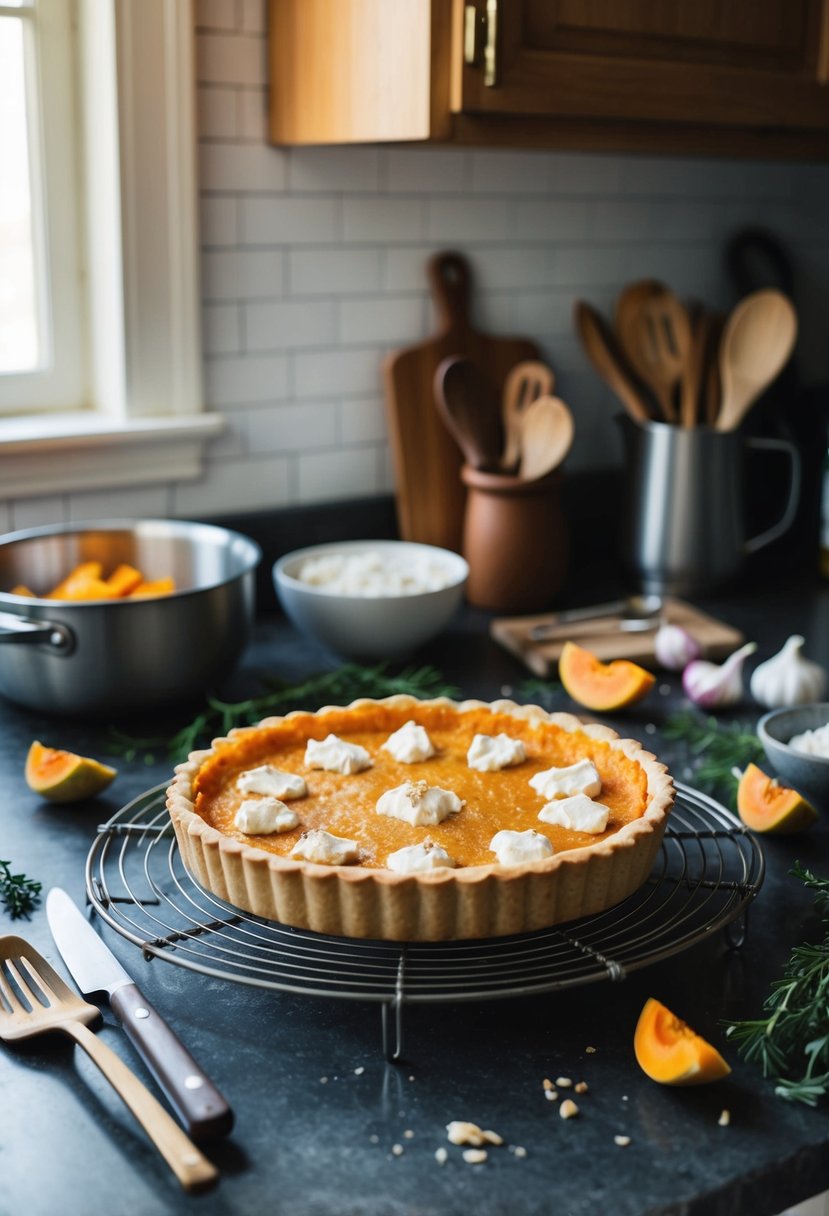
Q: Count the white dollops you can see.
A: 11